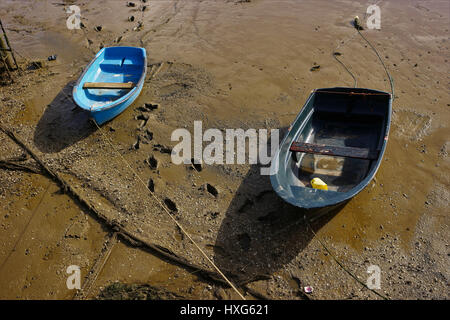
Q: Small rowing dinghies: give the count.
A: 2